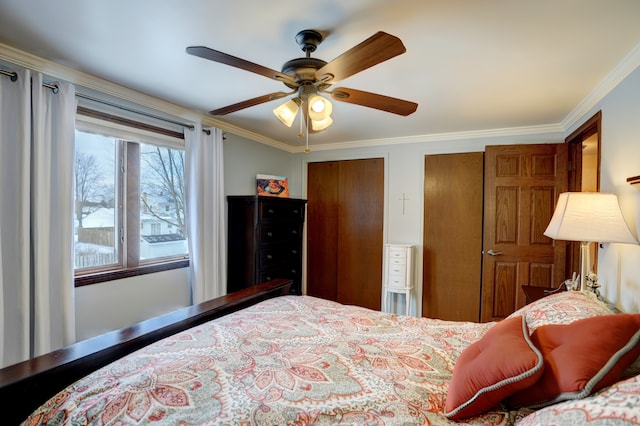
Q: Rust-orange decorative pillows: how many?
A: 2